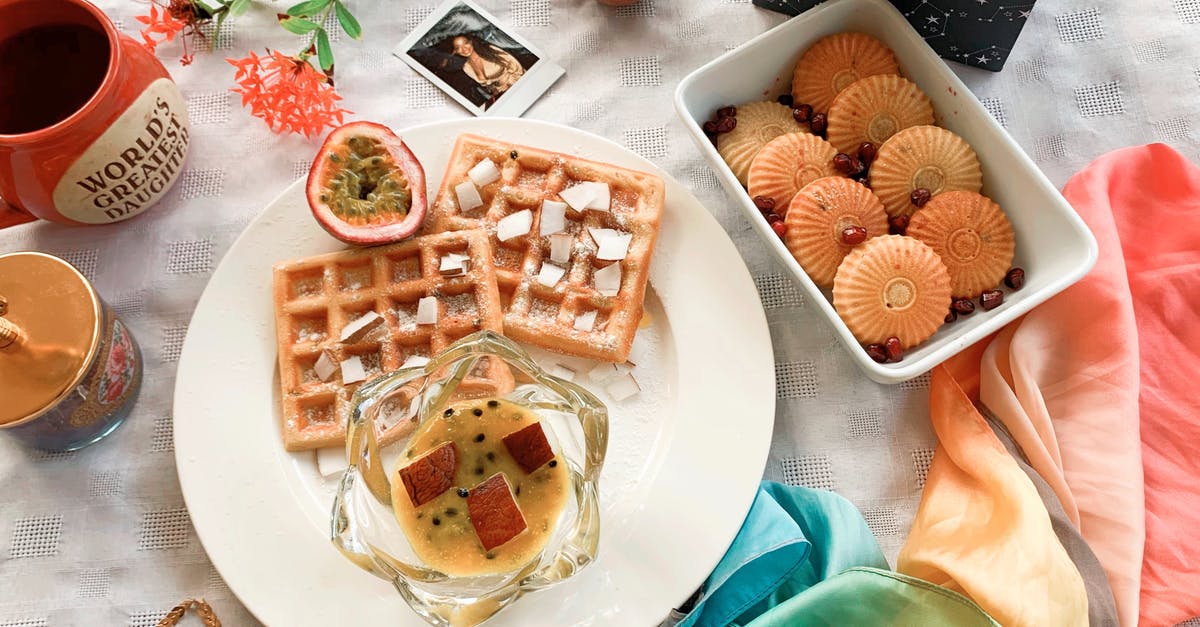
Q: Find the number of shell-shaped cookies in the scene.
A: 8